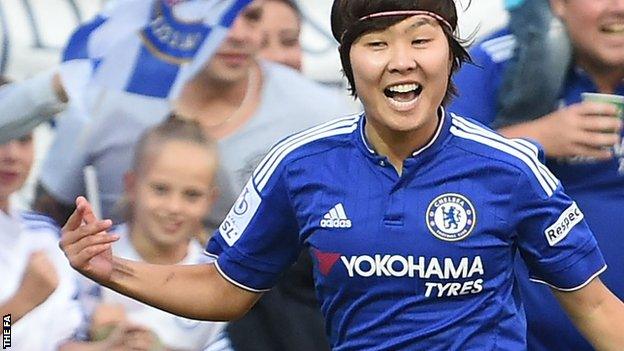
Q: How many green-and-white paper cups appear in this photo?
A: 1